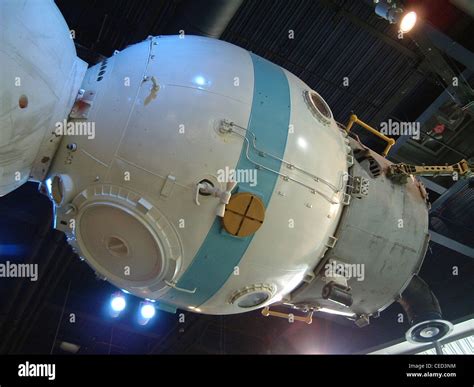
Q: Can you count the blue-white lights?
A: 2